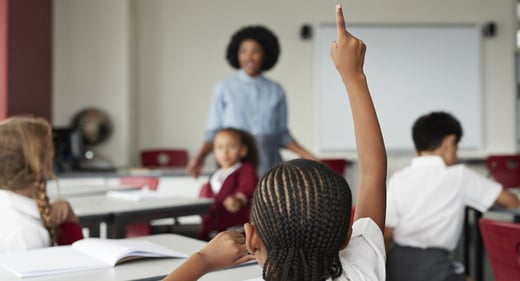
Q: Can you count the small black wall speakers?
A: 2